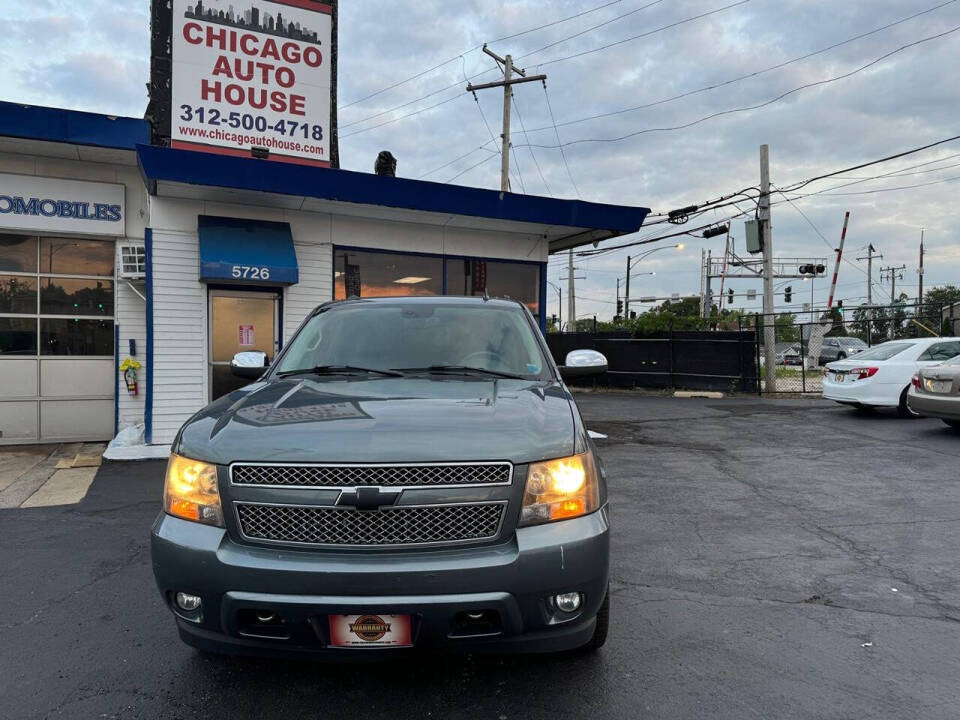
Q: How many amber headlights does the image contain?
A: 2